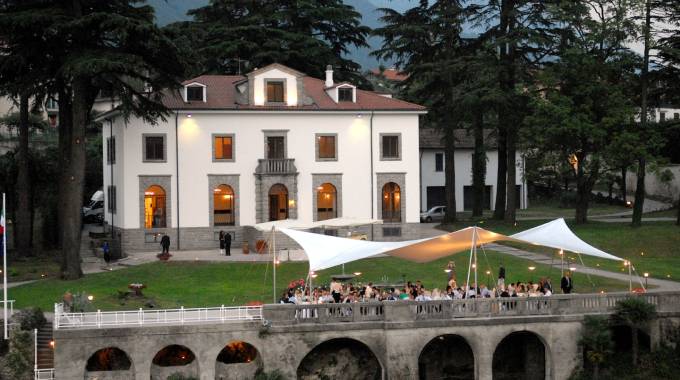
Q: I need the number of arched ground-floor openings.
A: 5